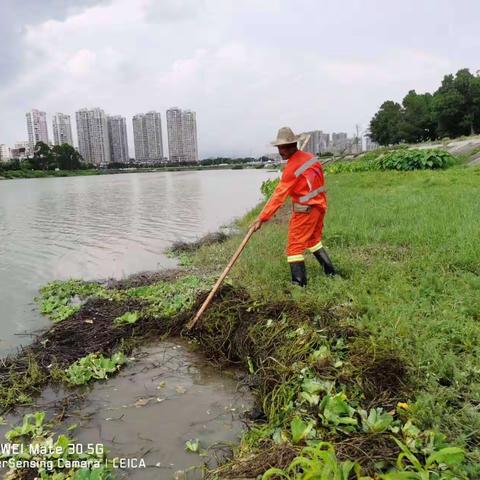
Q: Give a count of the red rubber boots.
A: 0